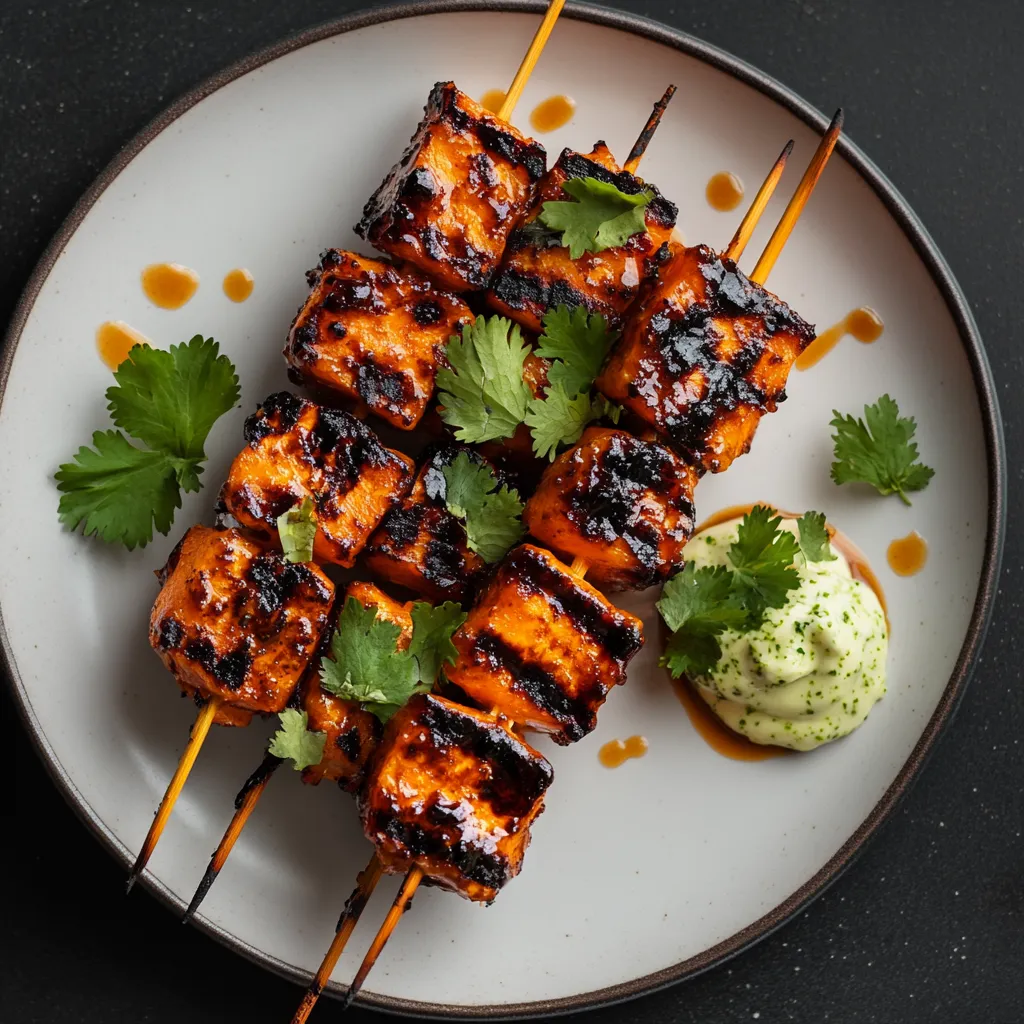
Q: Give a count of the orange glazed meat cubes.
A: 12